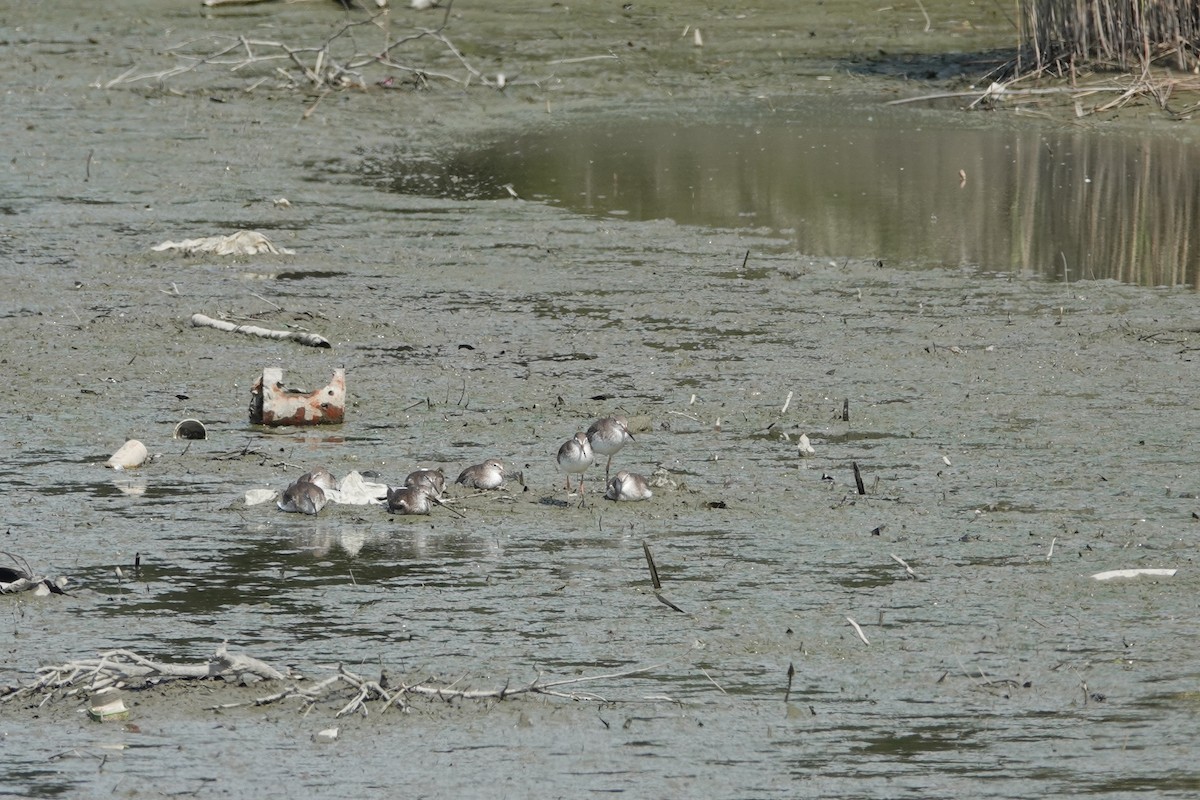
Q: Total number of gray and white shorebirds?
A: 8